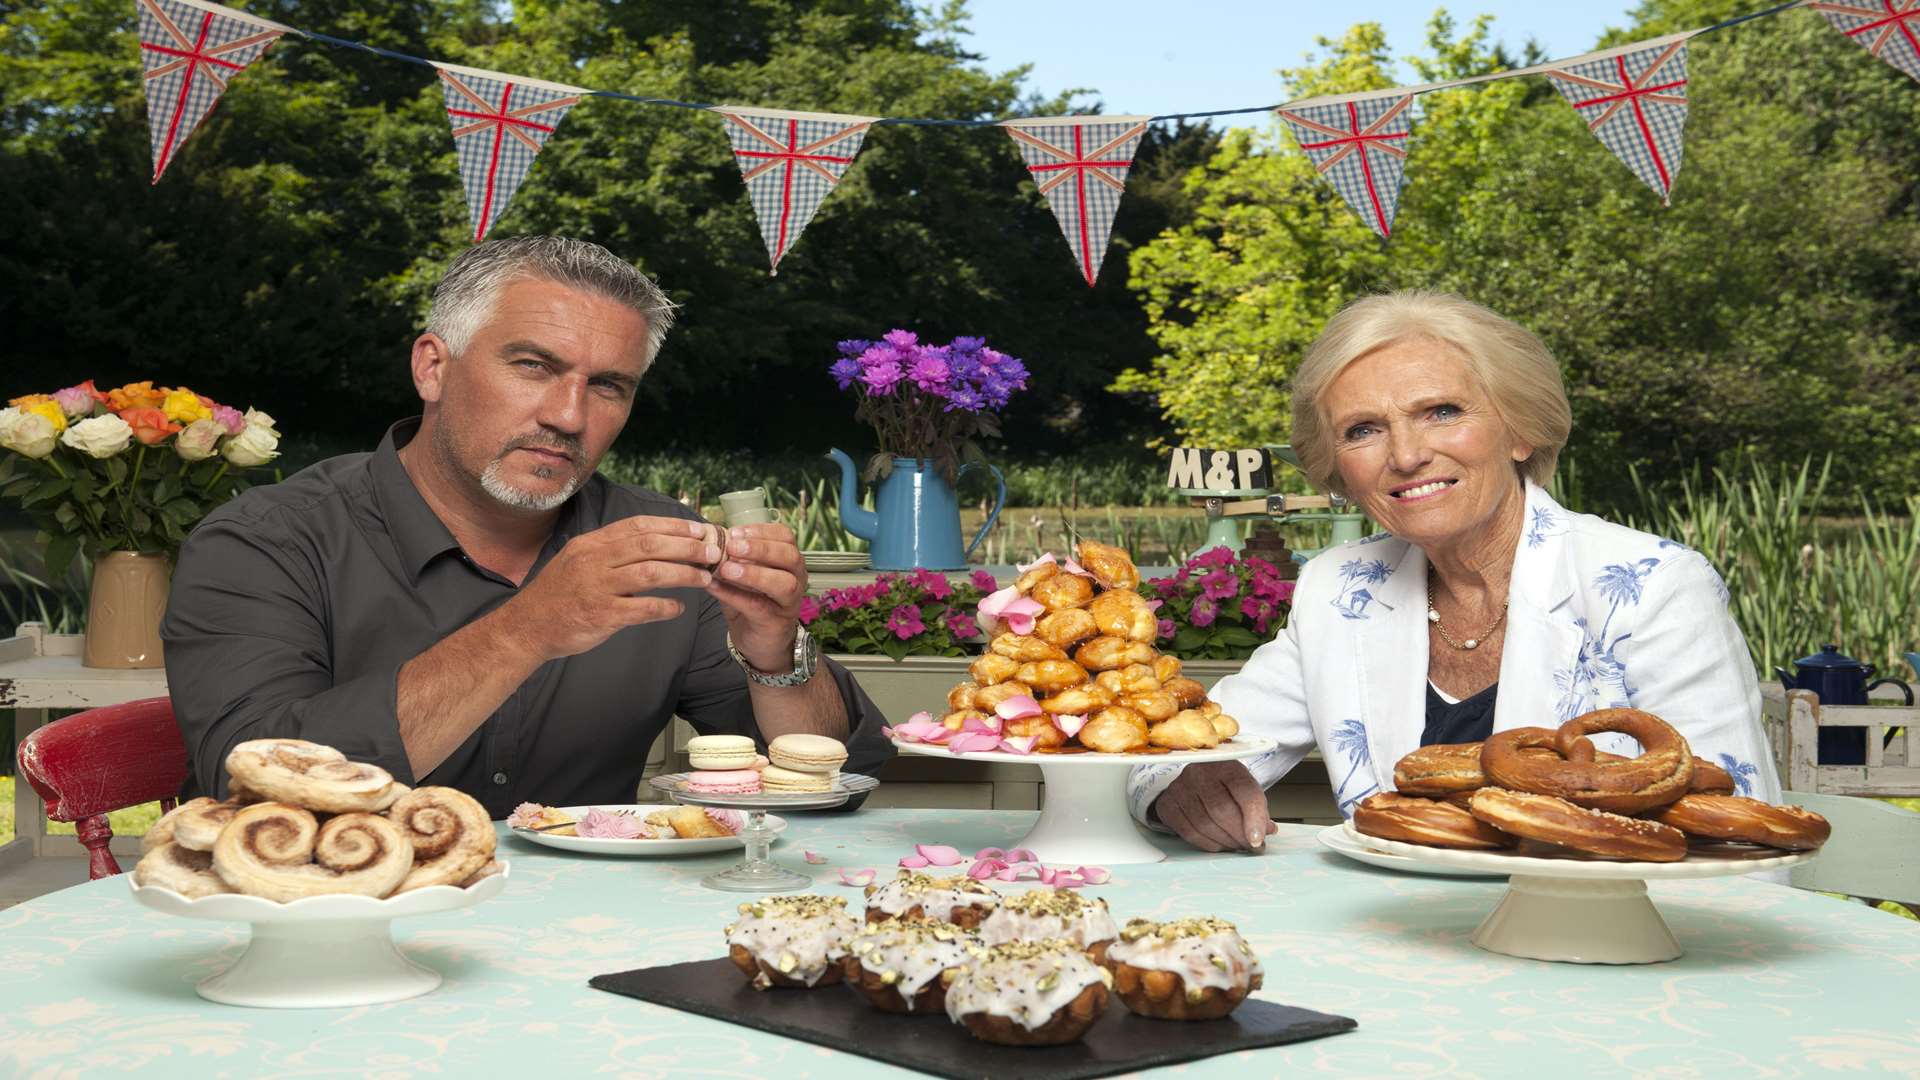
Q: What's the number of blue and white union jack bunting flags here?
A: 7